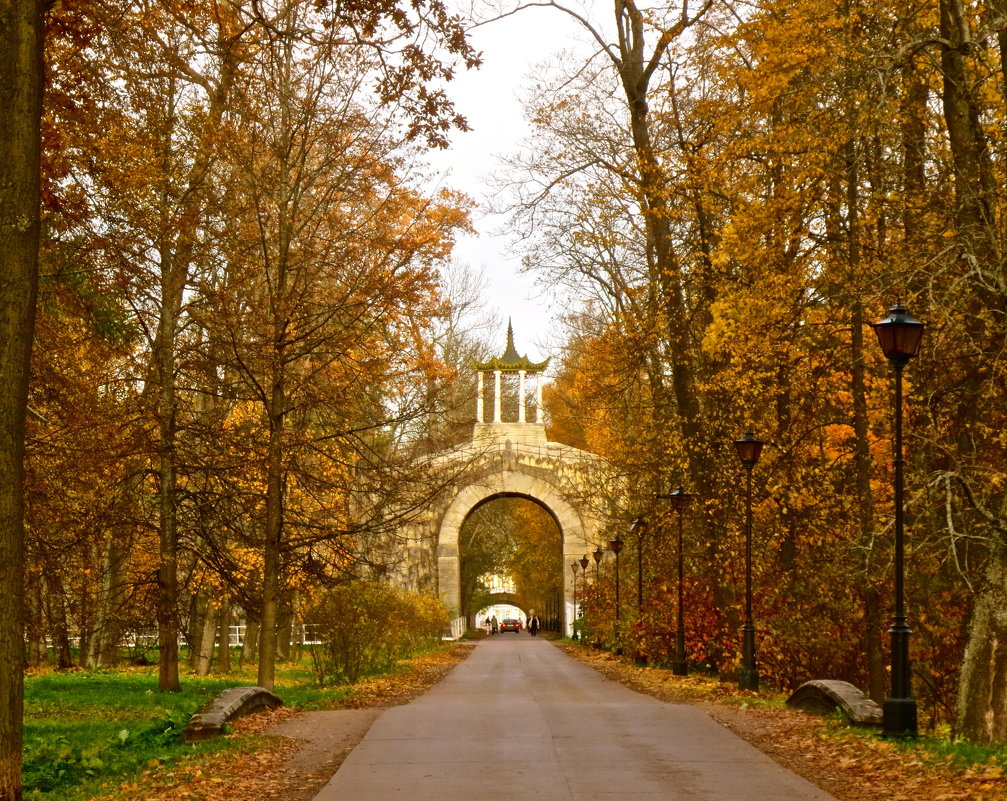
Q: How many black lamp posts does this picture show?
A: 8